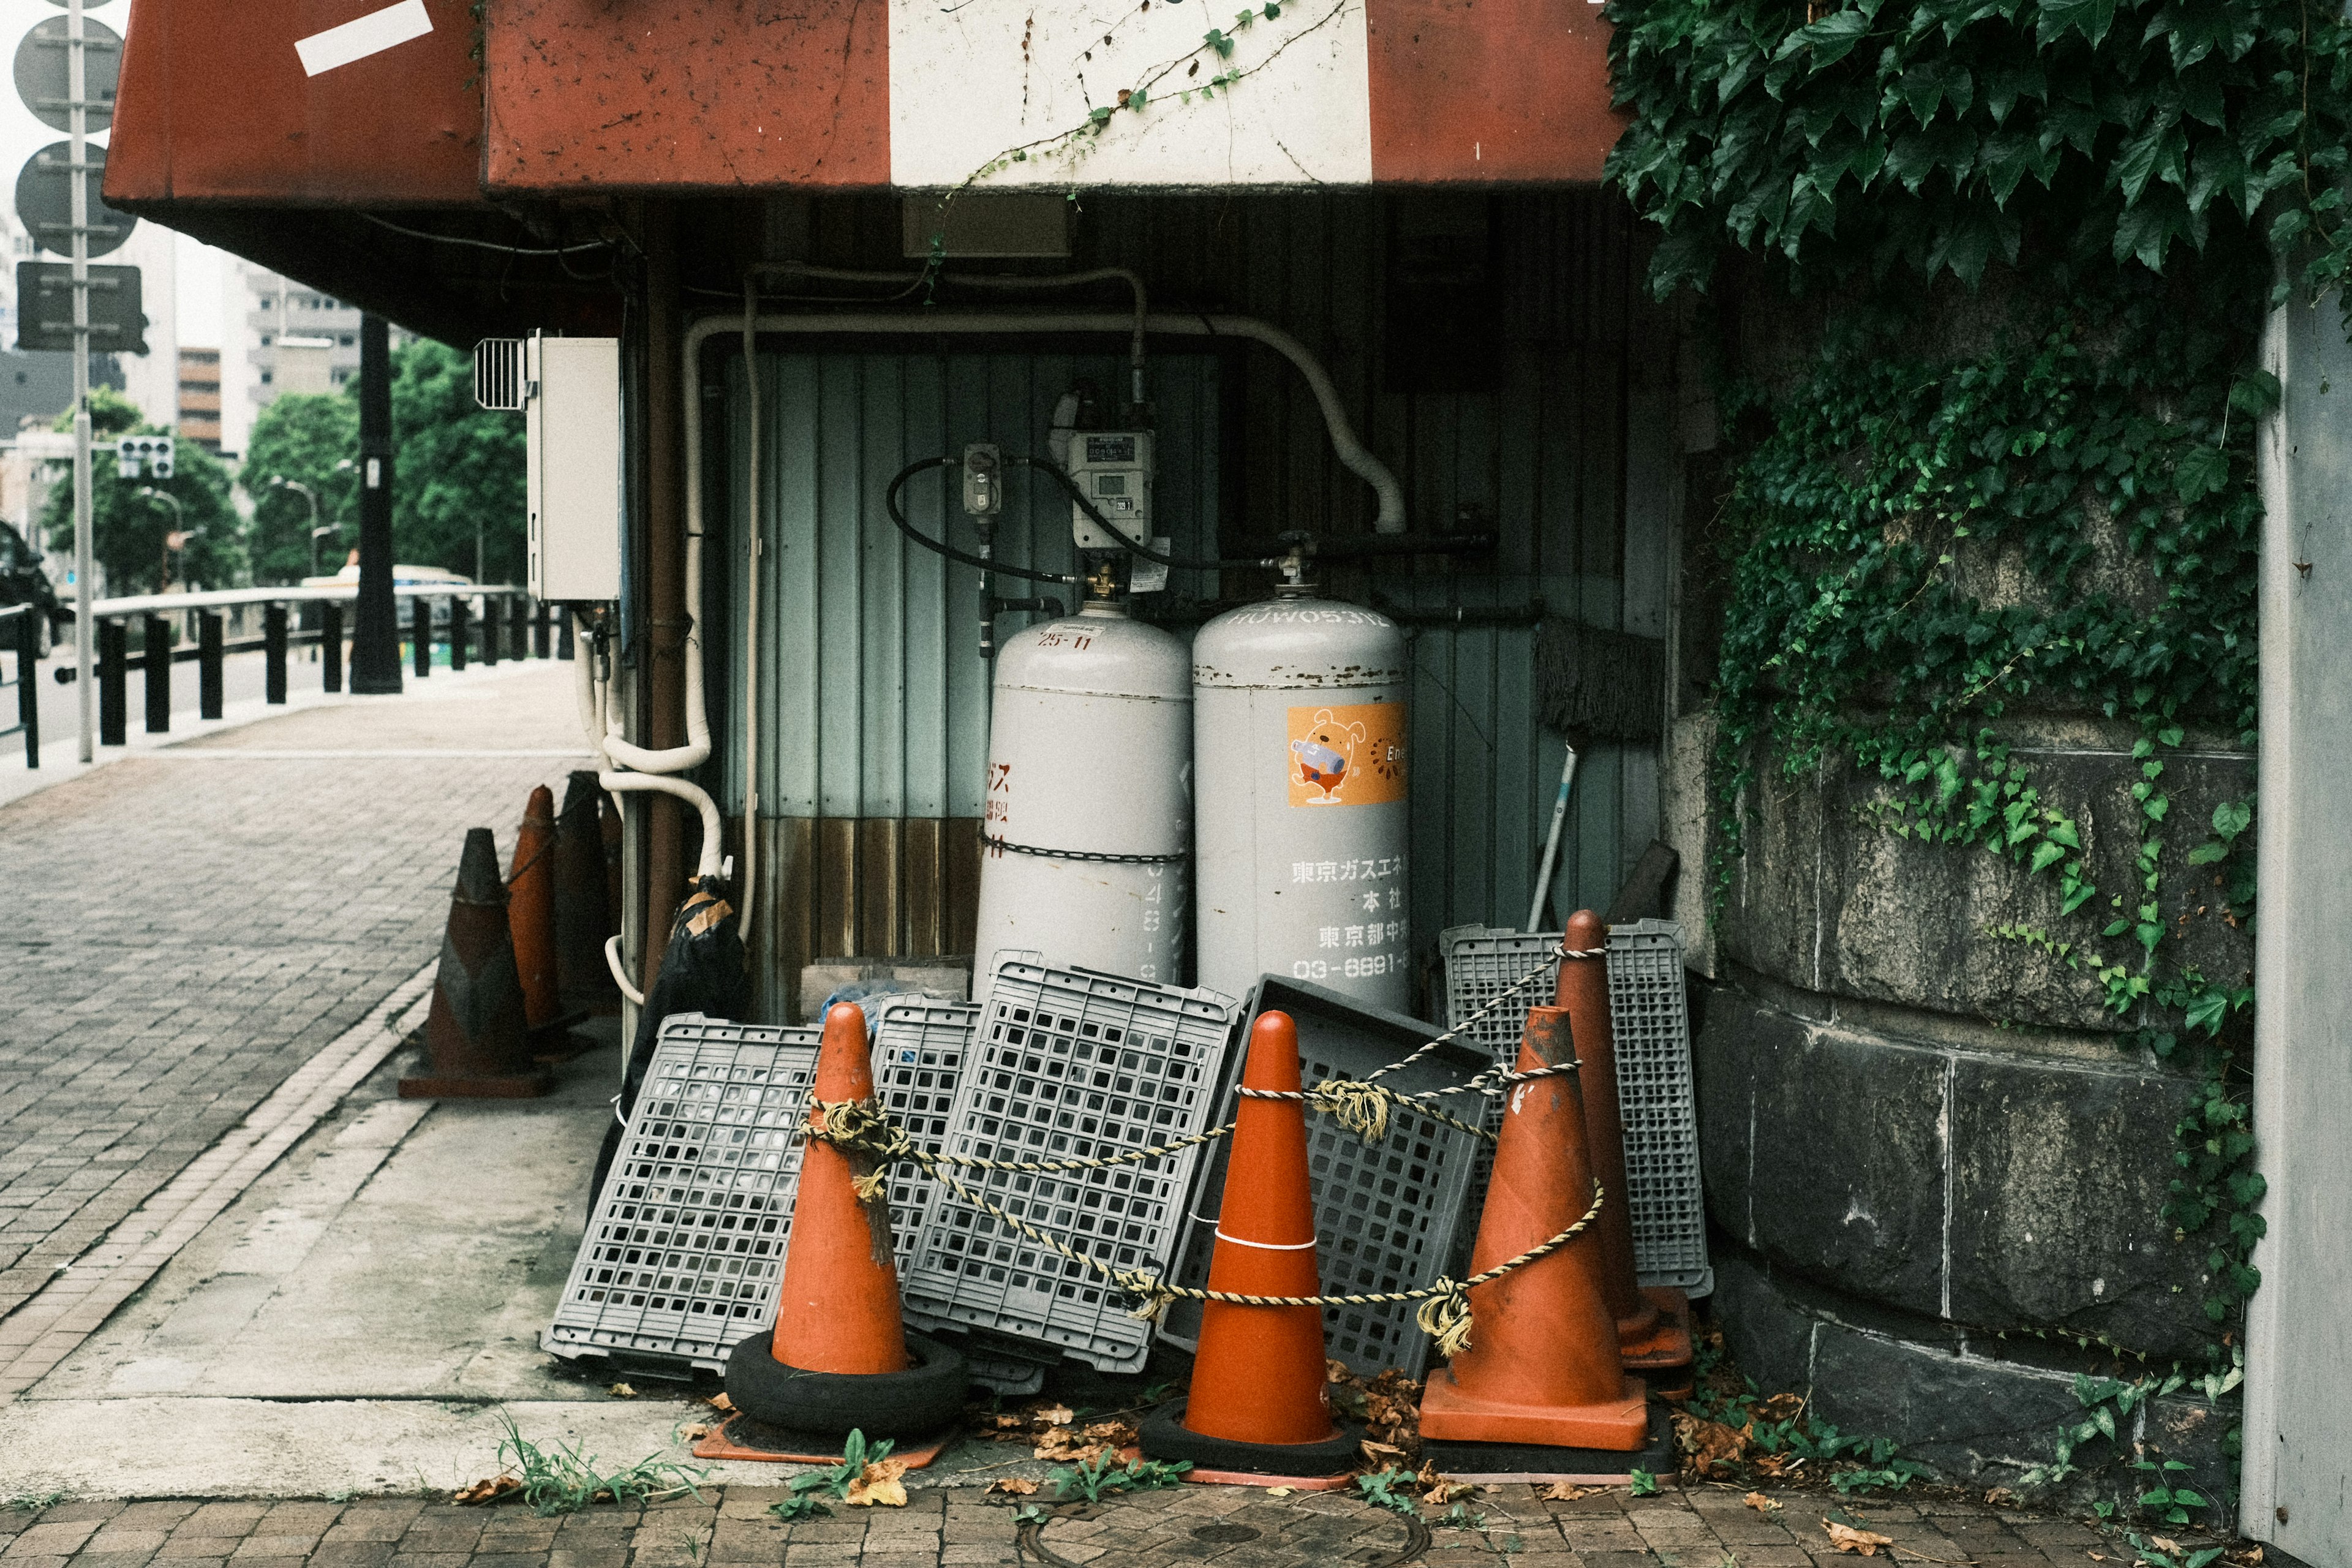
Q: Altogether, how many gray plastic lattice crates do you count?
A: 5